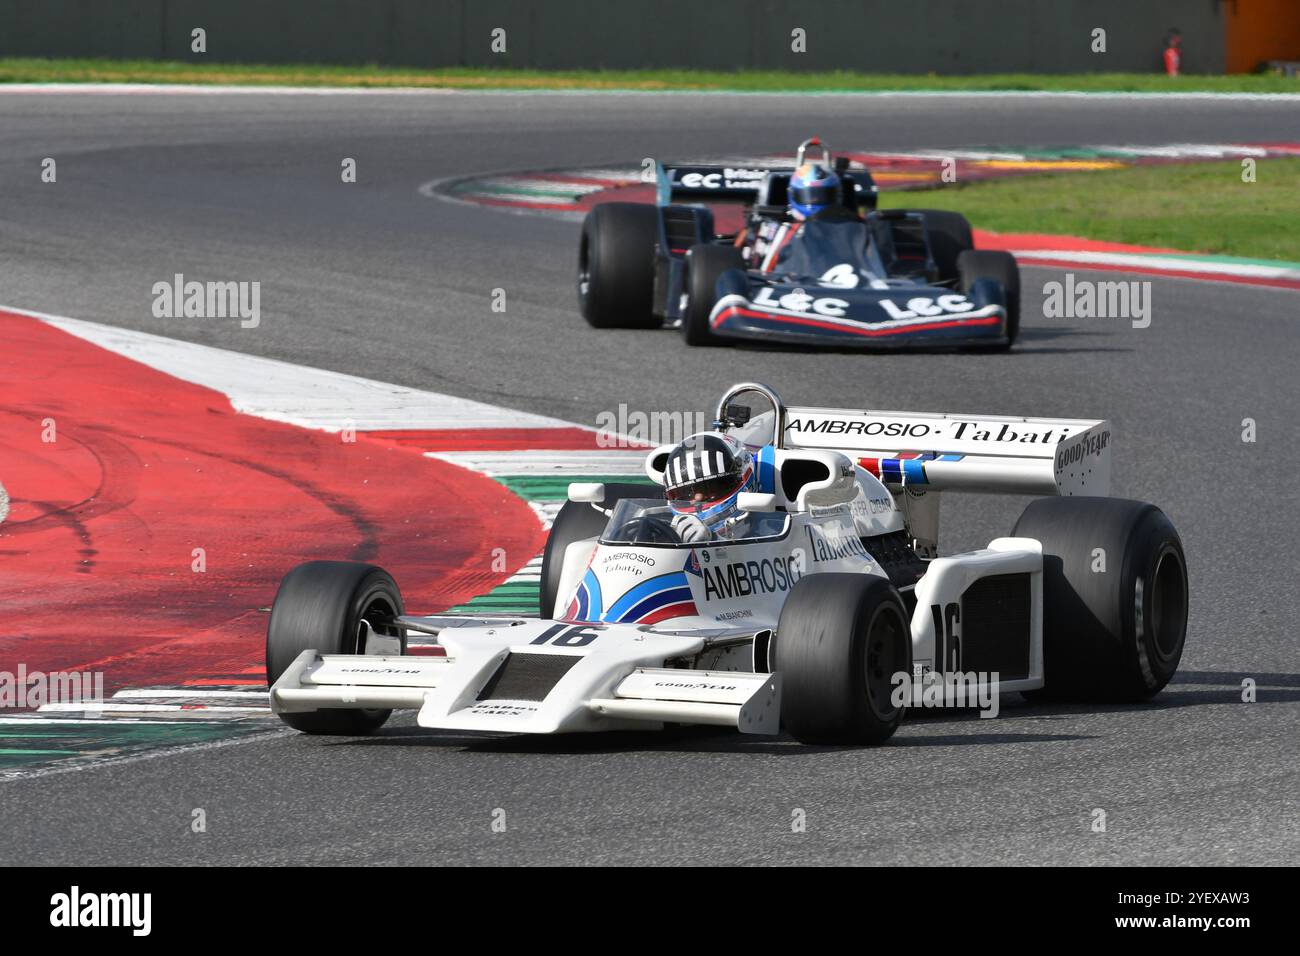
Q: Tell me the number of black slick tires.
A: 8